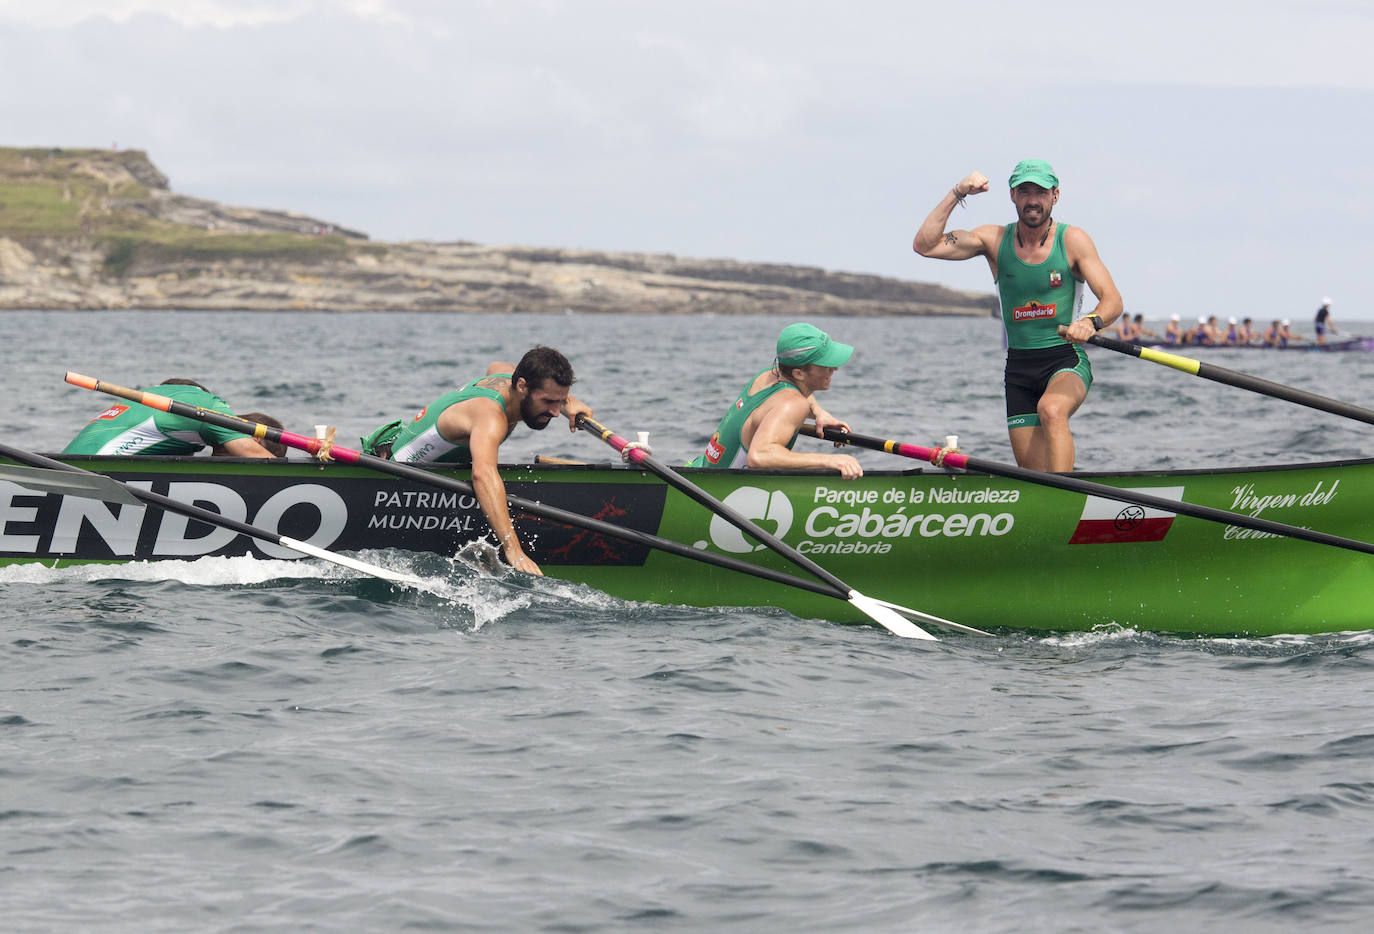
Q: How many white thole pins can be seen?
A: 3